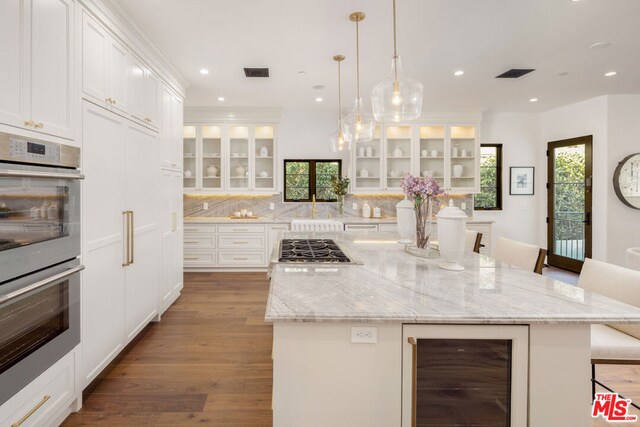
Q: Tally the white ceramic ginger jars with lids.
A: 2